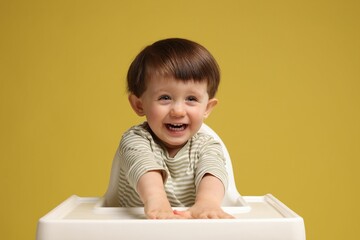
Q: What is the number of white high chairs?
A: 1